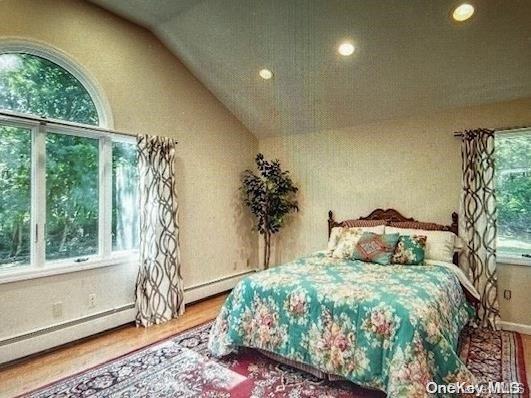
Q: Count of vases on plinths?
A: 0